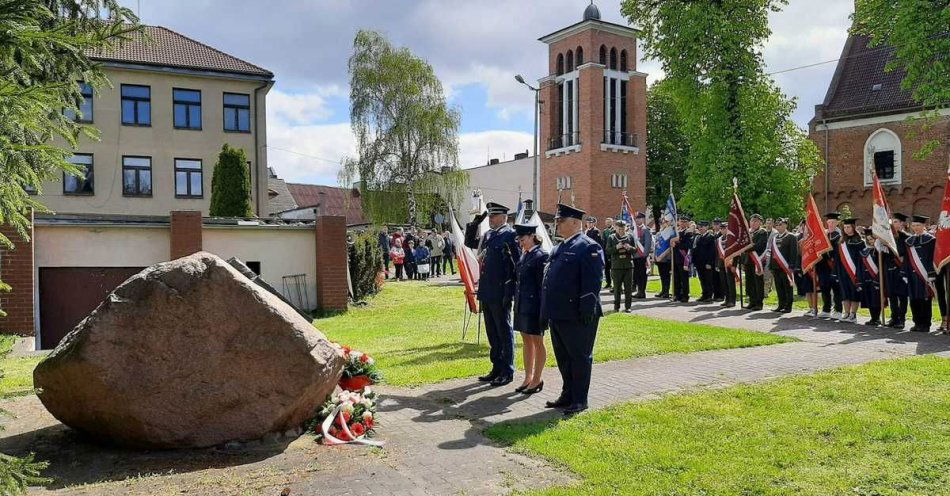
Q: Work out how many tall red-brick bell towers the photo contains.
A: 1